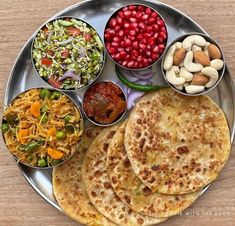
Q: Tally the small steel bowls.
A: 5